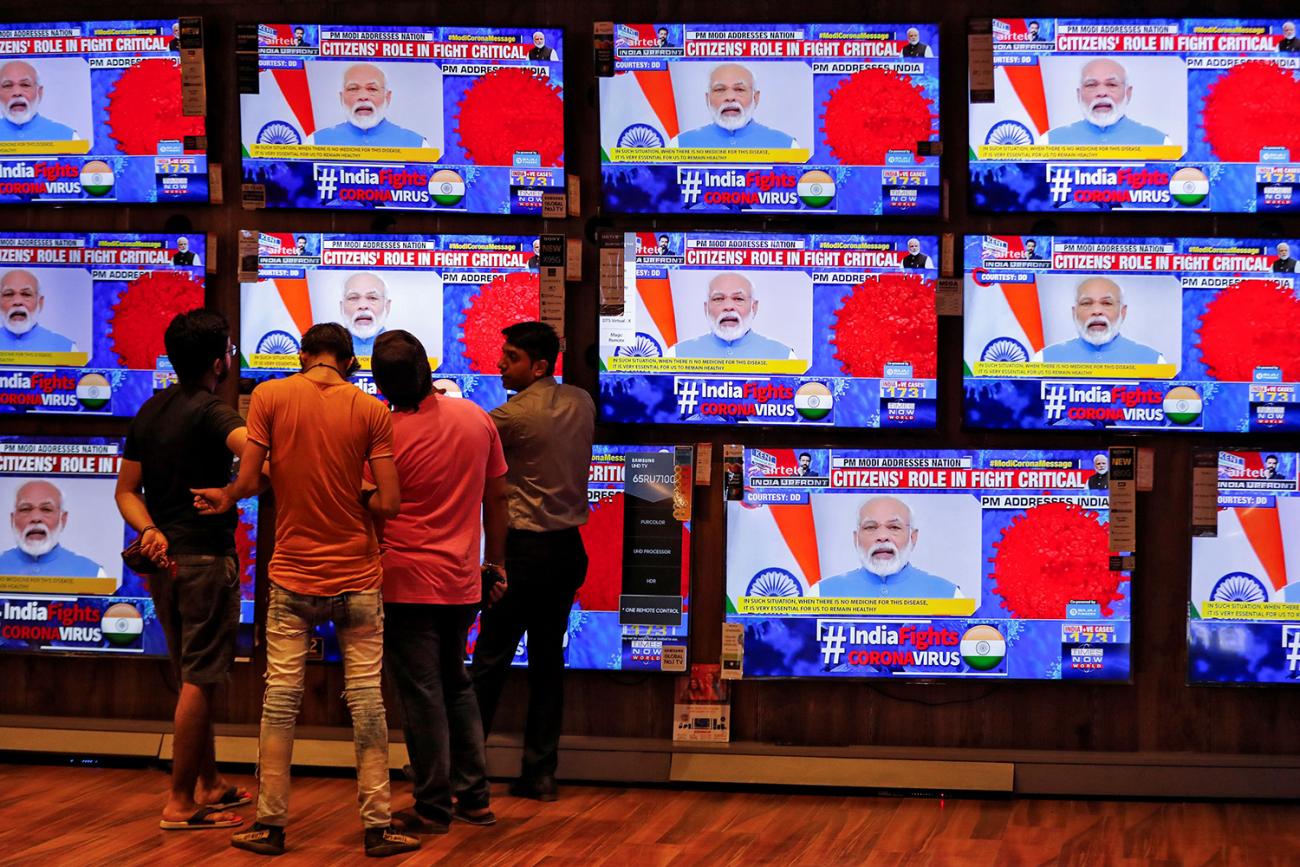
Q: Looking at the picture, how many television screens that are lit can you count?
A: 12